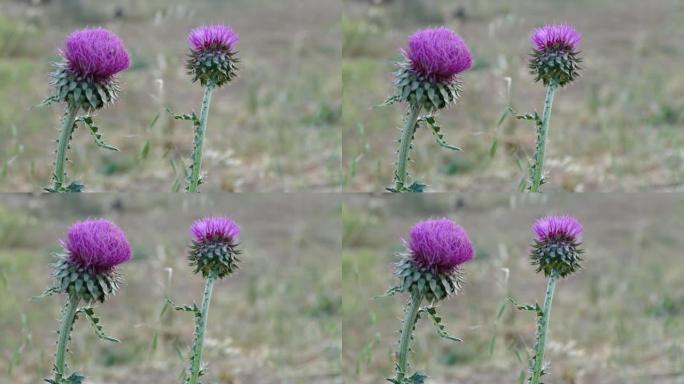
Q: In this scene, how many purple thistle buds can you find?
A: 8